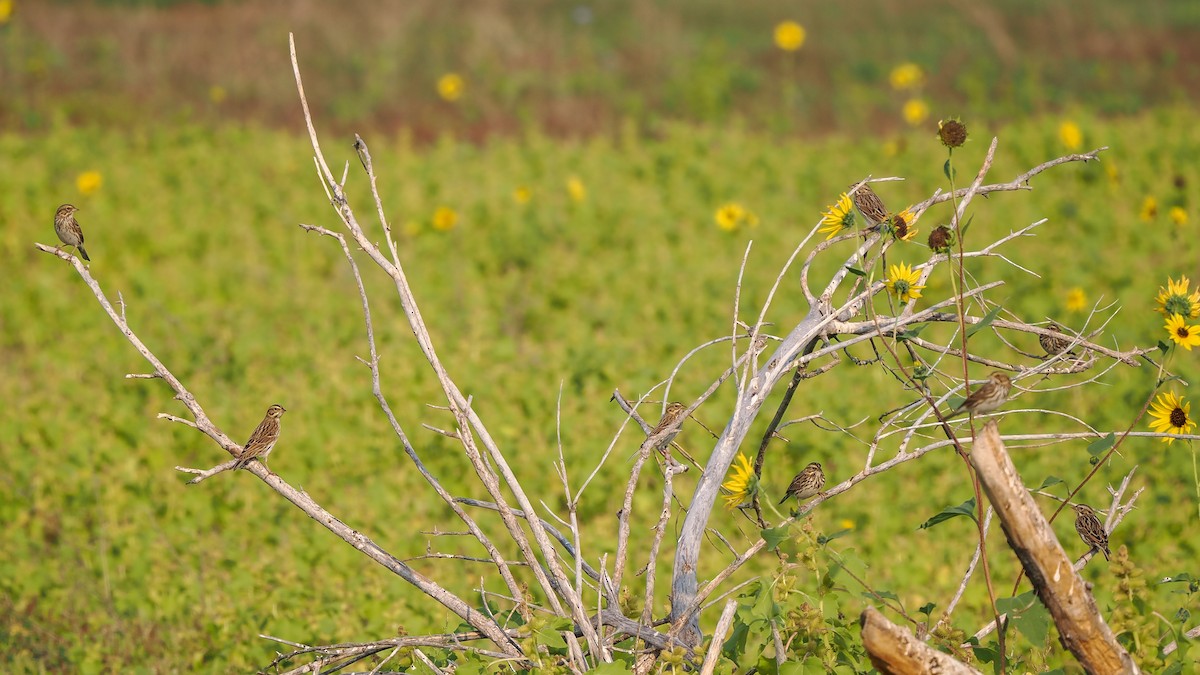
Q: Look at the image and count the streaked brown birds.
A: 8